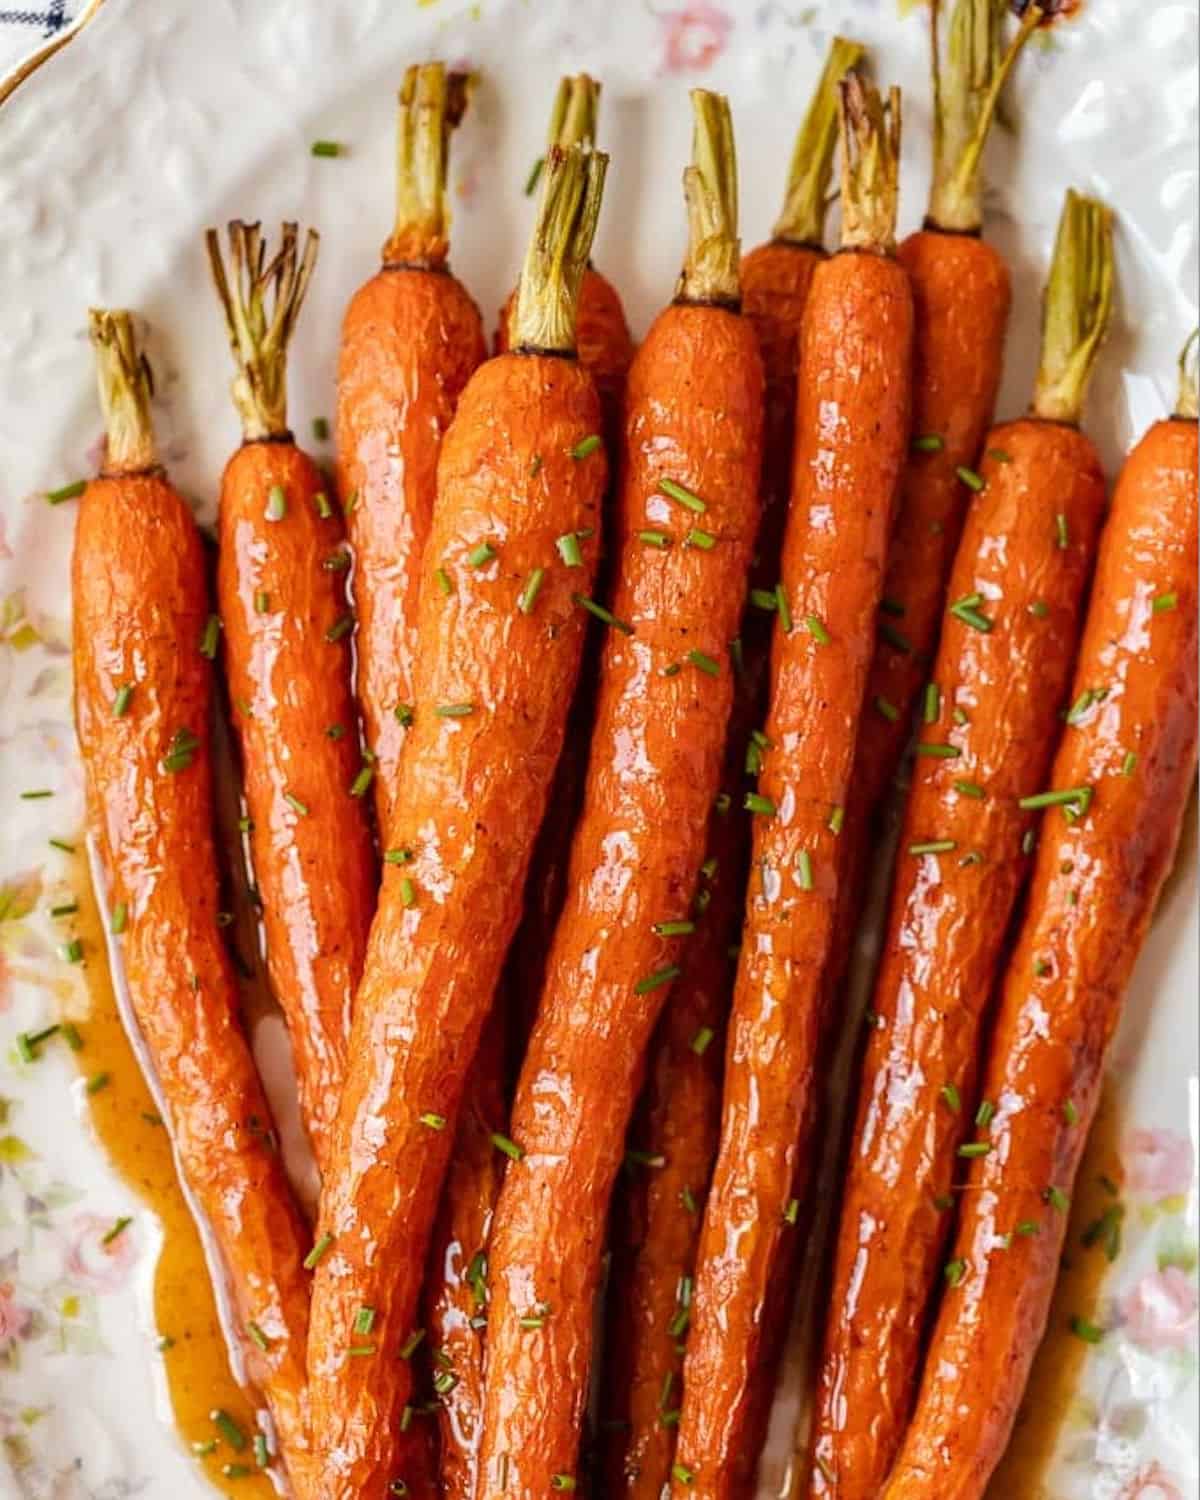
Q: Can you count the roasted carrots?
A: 11